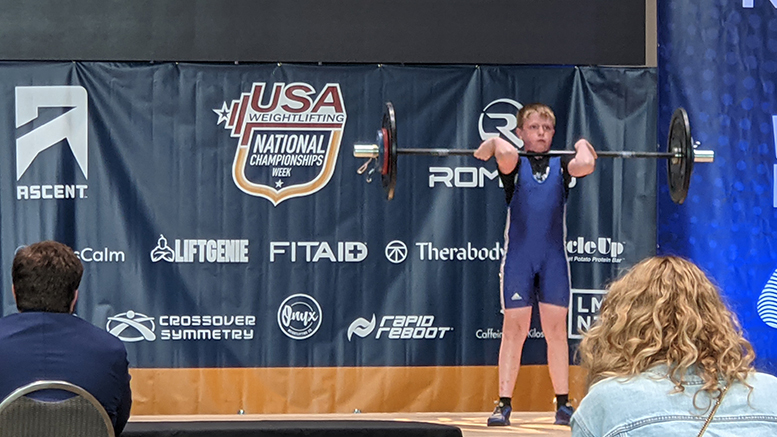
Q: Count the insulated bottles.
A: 0